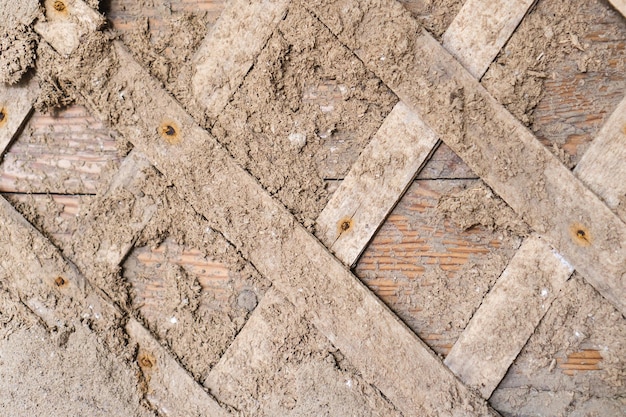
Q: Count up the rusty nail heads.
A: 7